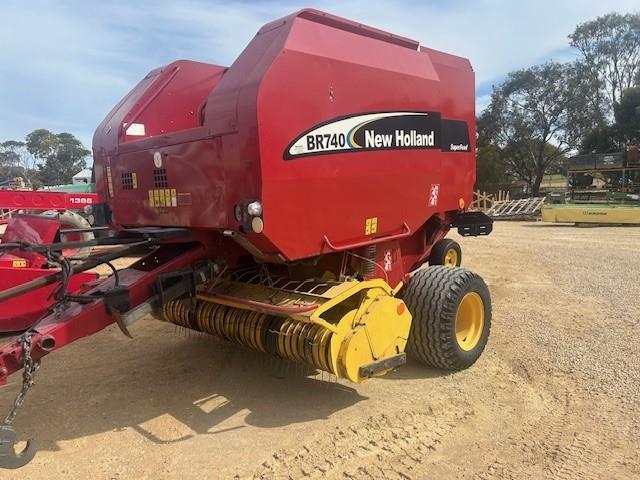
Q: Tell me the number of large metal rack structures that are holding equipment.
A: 1